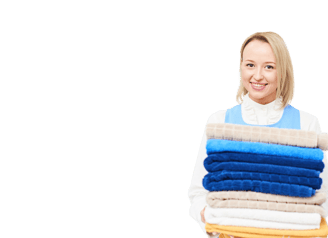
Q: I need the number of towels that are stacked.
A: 7